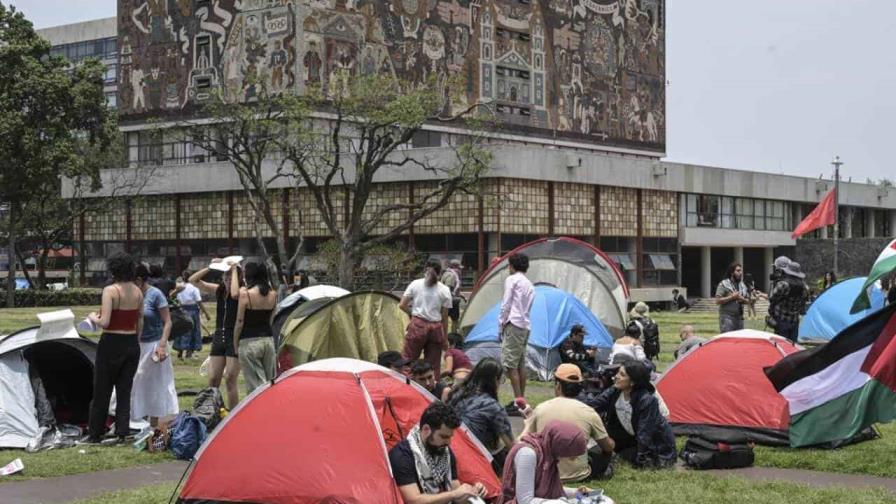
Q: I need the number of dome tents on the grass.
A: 8